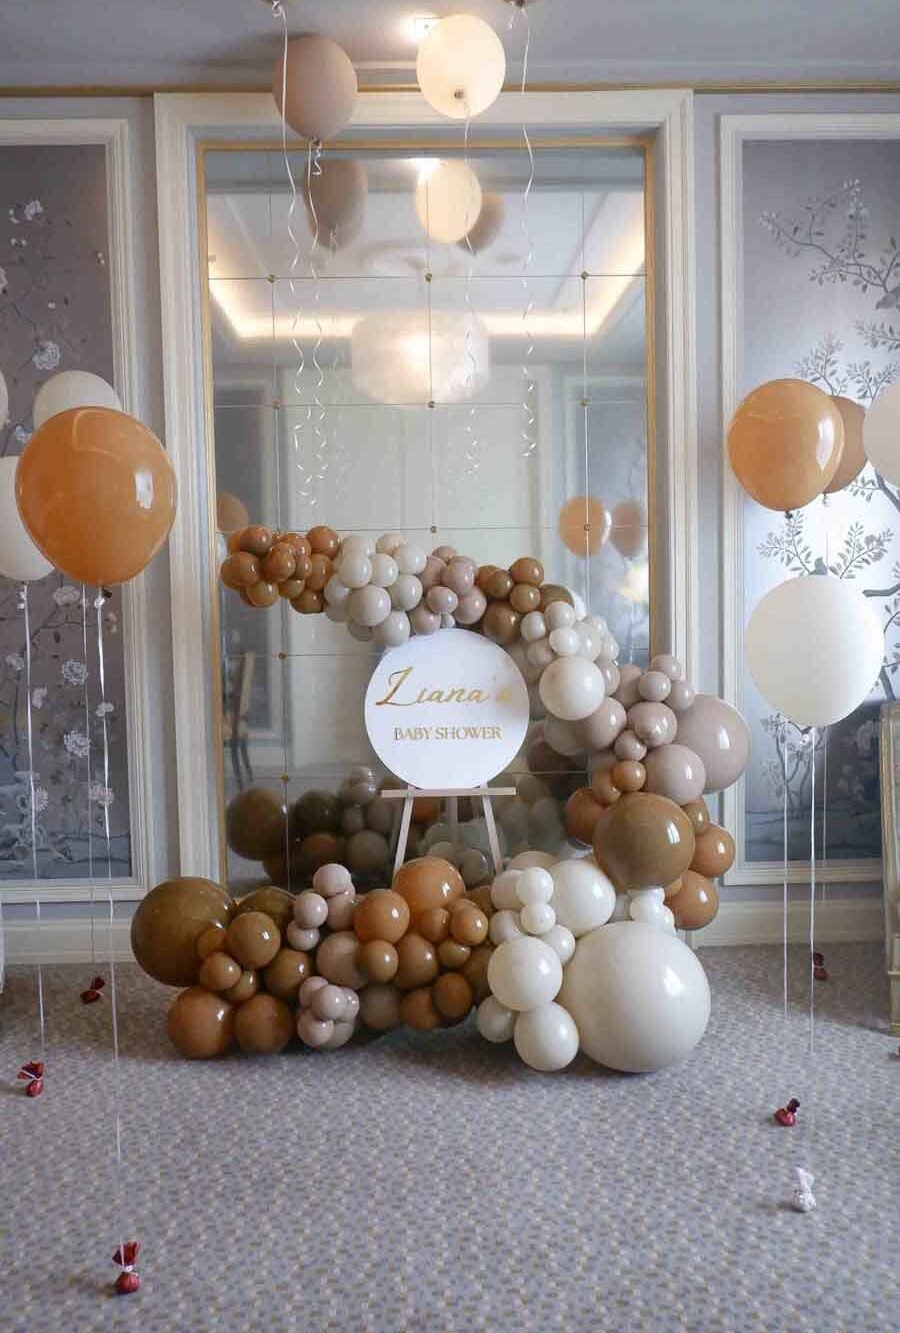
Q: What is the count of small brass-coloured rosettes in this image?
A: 10